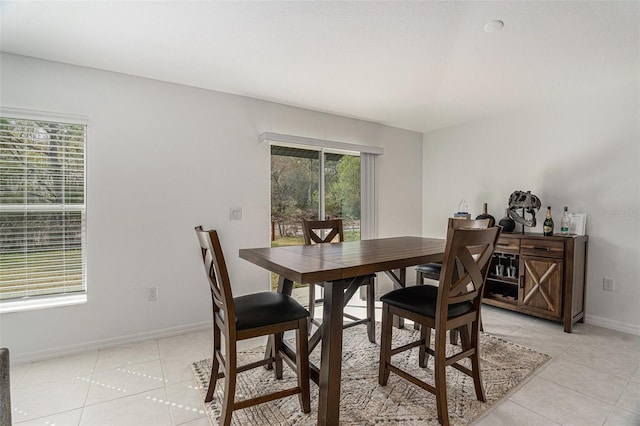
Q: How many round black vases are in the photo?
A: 2